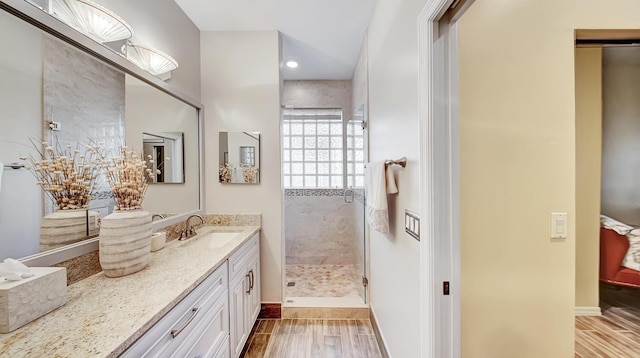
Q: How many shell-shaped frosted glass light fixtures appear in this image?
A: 2